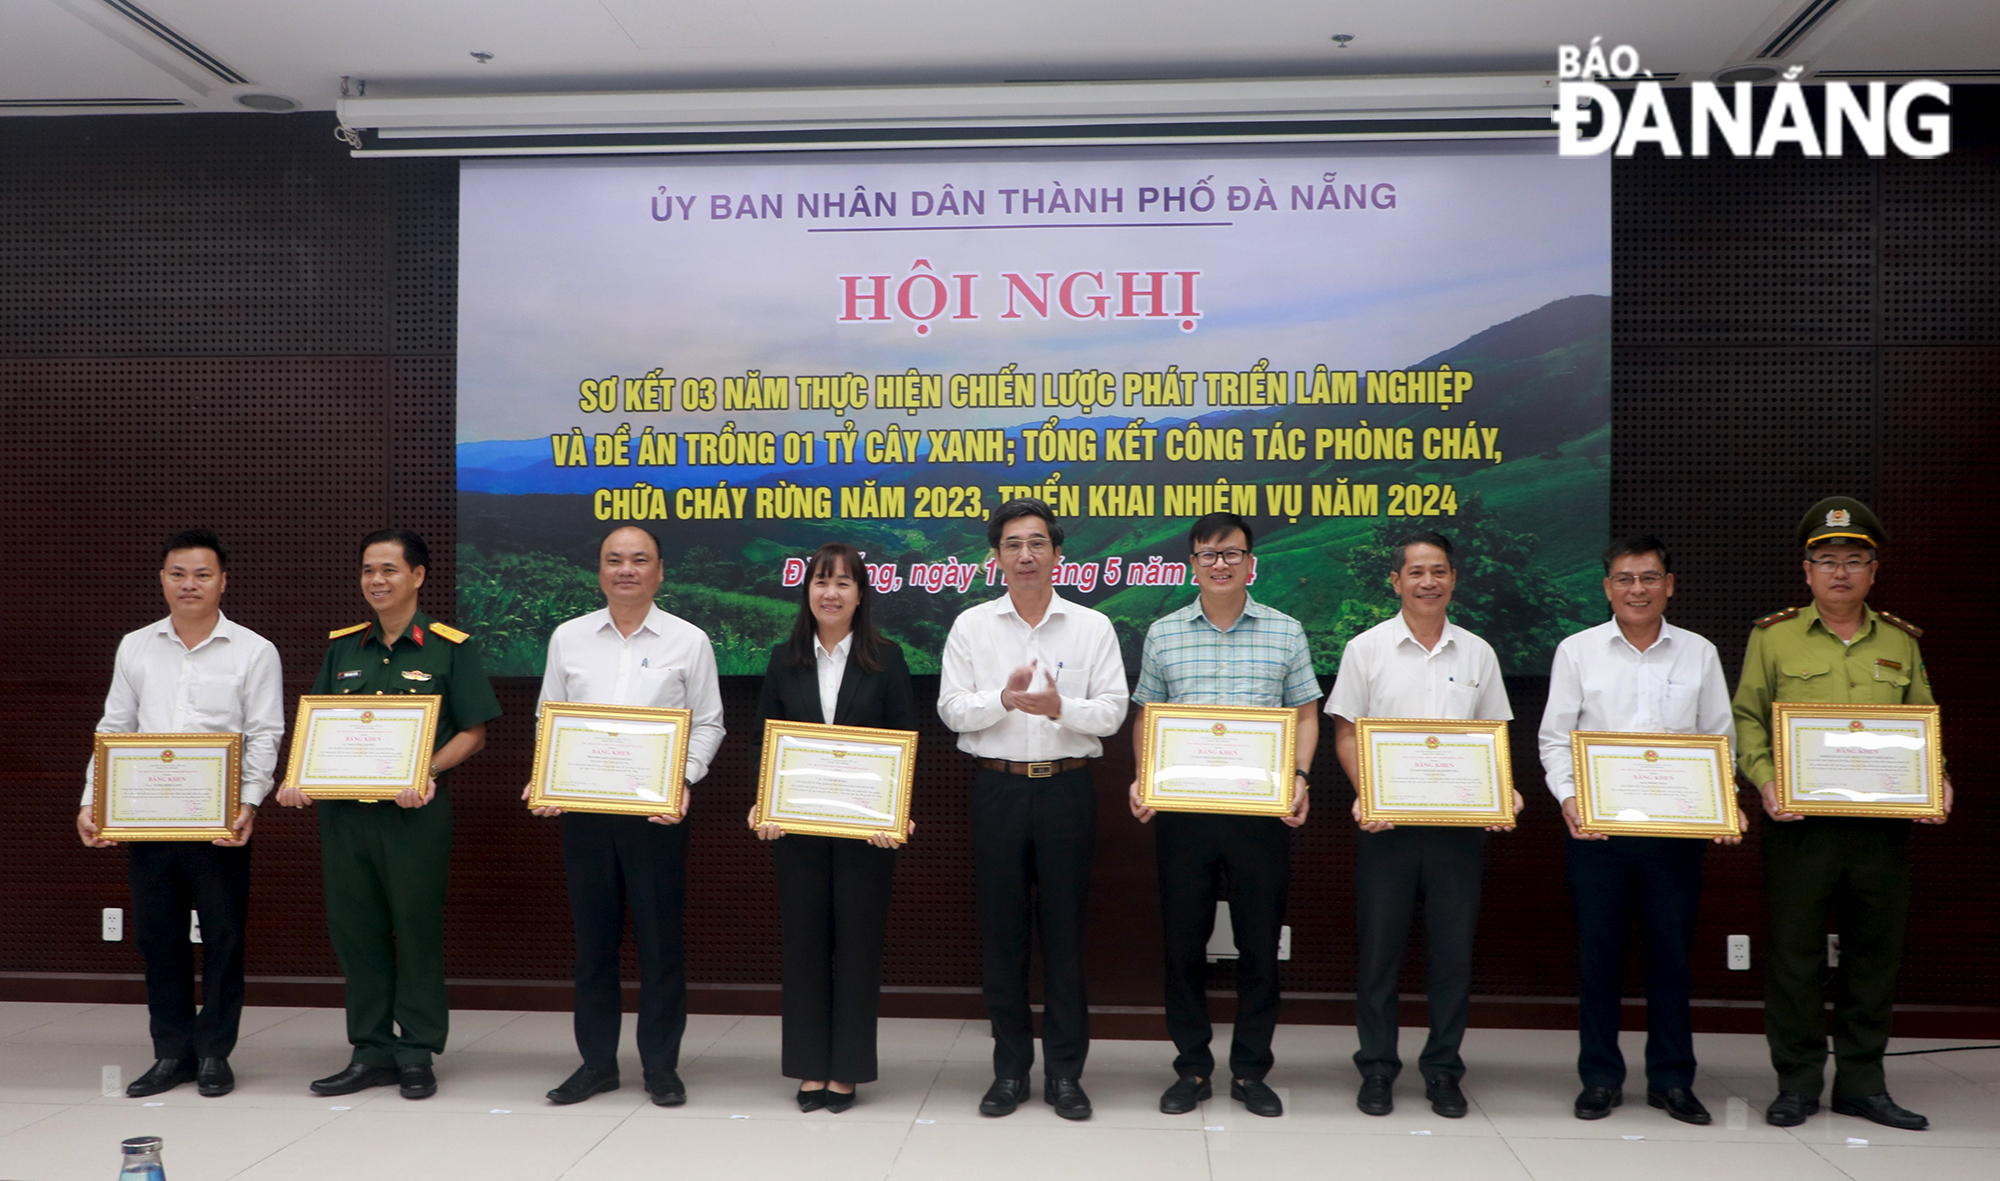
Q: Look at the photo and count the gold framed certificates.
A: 8